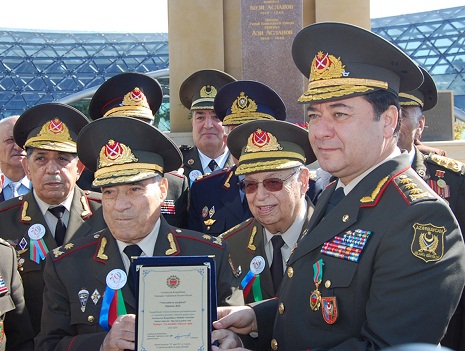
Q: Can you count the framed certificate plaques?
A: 1